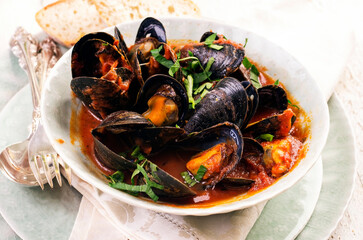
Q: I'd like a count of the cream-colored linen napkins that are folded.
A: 1